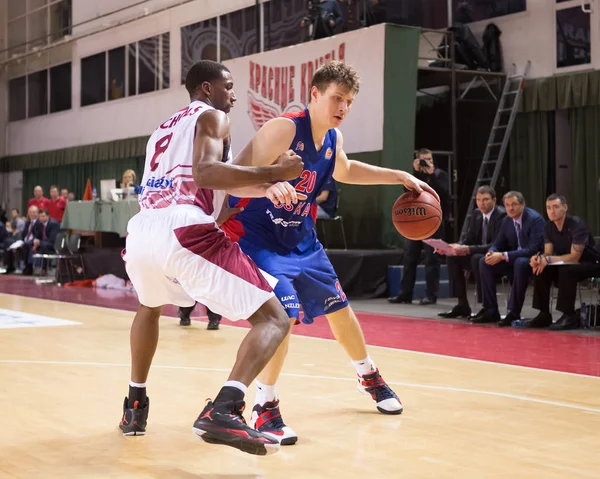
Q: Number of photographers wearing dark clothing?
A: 1